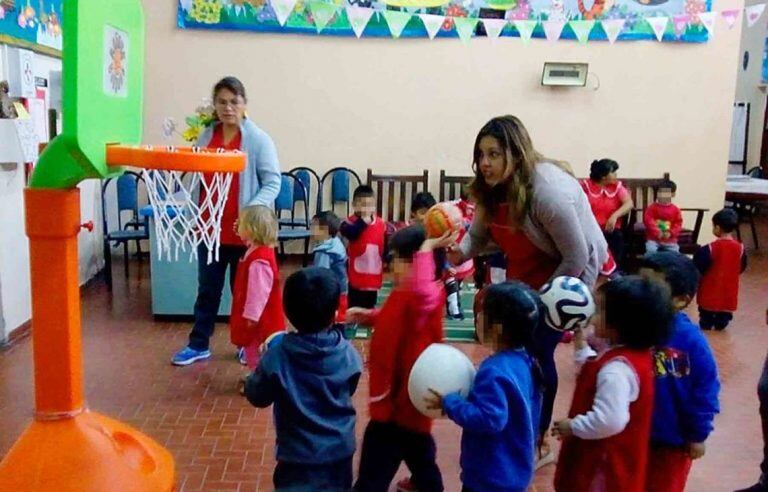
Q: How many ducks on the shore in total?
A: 0